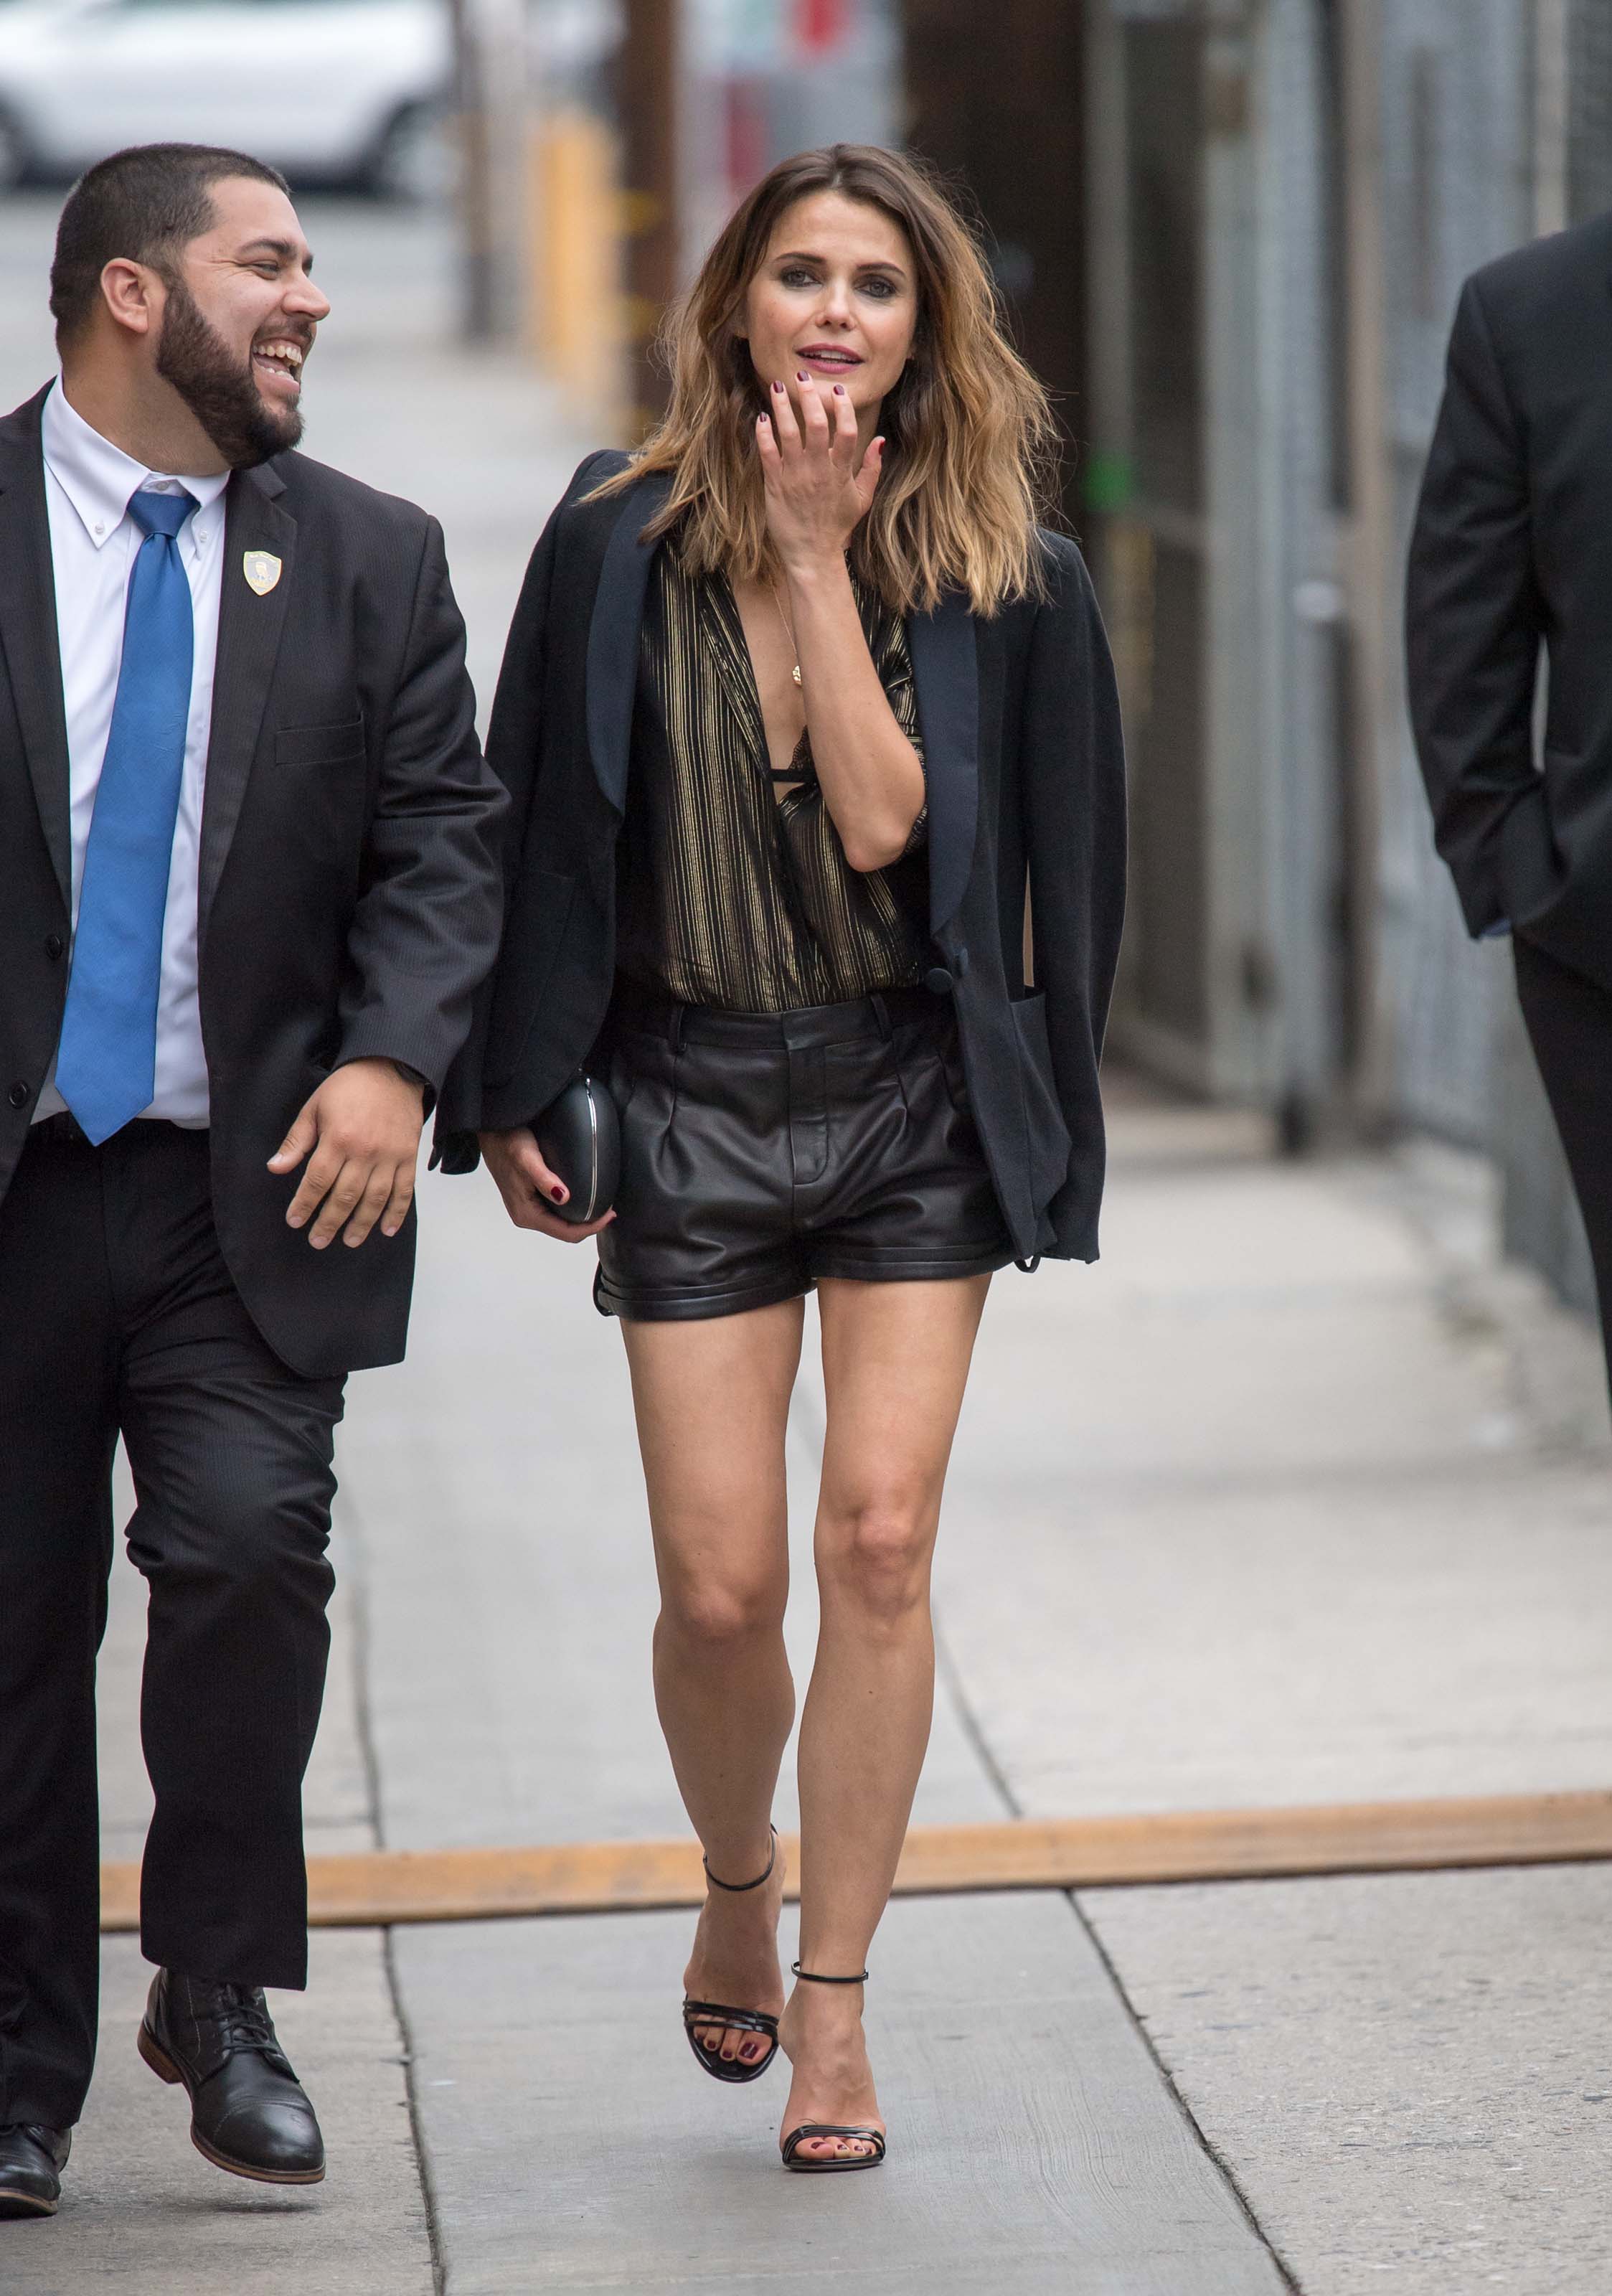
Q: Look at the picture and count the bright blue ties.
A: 1